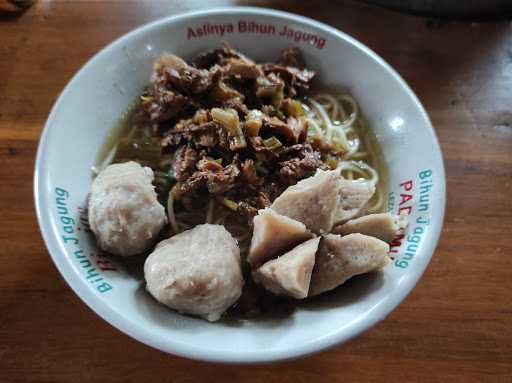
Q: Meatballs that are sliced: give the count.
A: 1